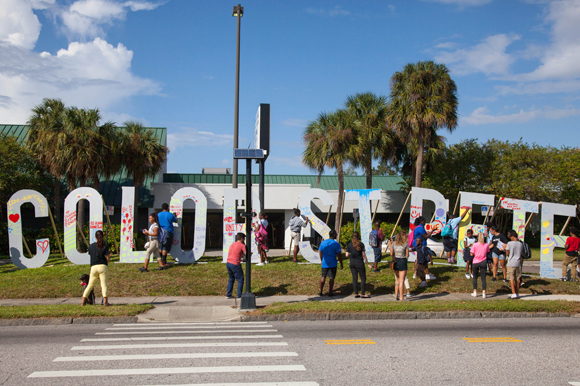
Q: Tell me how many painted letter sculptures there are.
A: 11